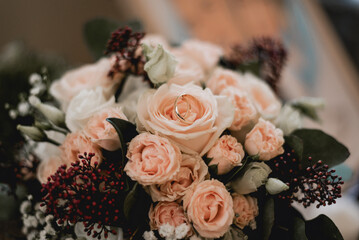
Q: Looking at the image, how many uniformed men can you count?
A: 0